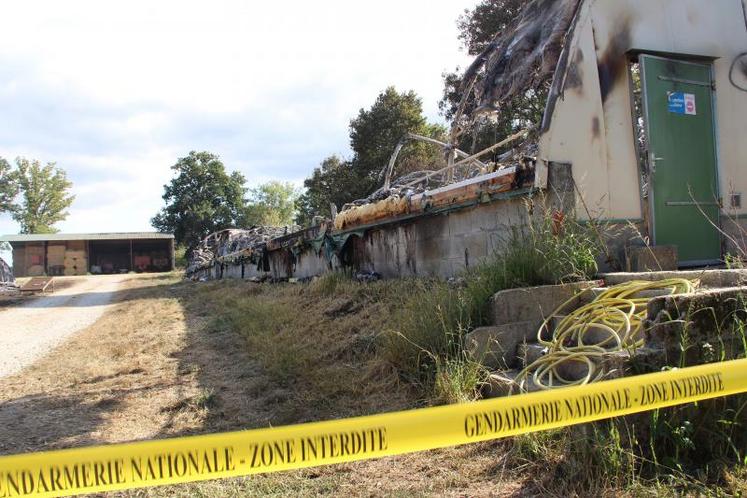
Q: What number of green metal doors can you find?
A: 1